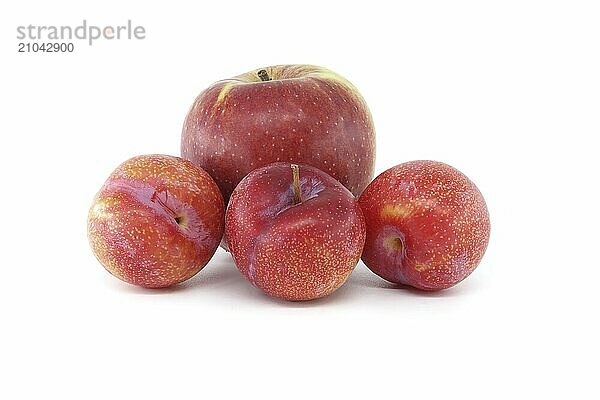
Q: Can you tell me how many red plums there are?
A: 3